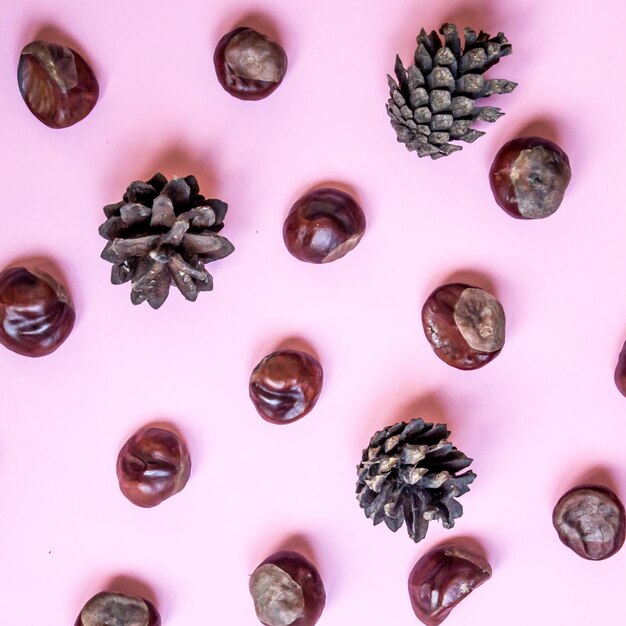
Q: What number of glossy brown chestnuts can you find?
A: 13